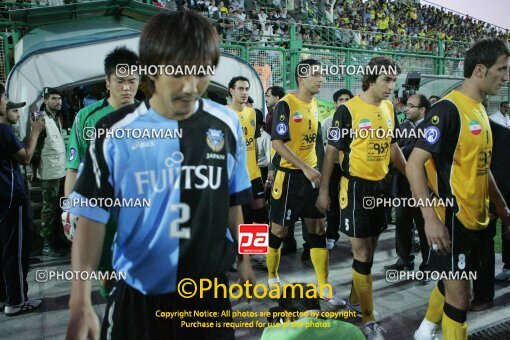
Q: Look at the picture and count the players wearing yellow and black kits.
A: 4